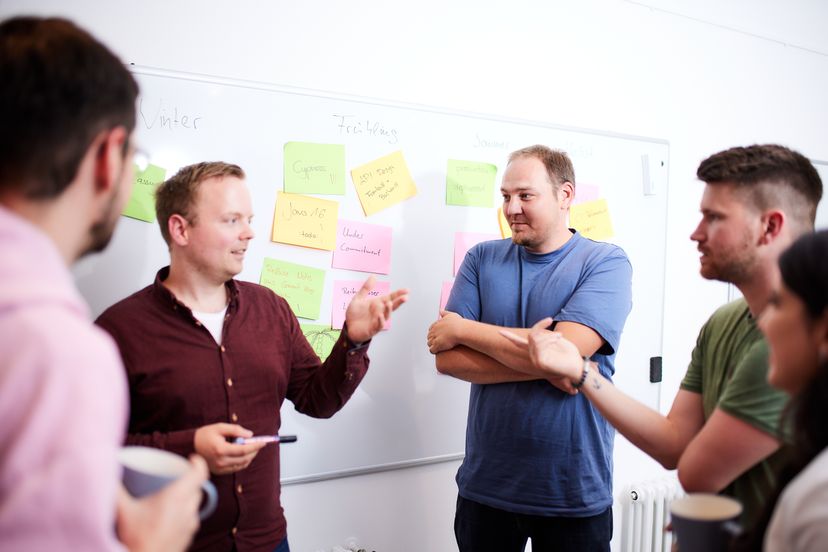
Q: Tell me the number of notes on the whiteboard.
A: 14